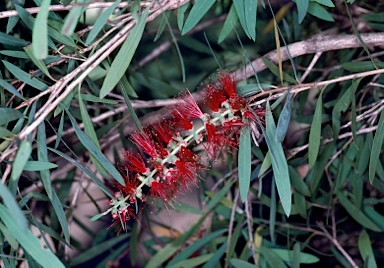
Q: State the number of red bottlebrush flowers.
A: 1